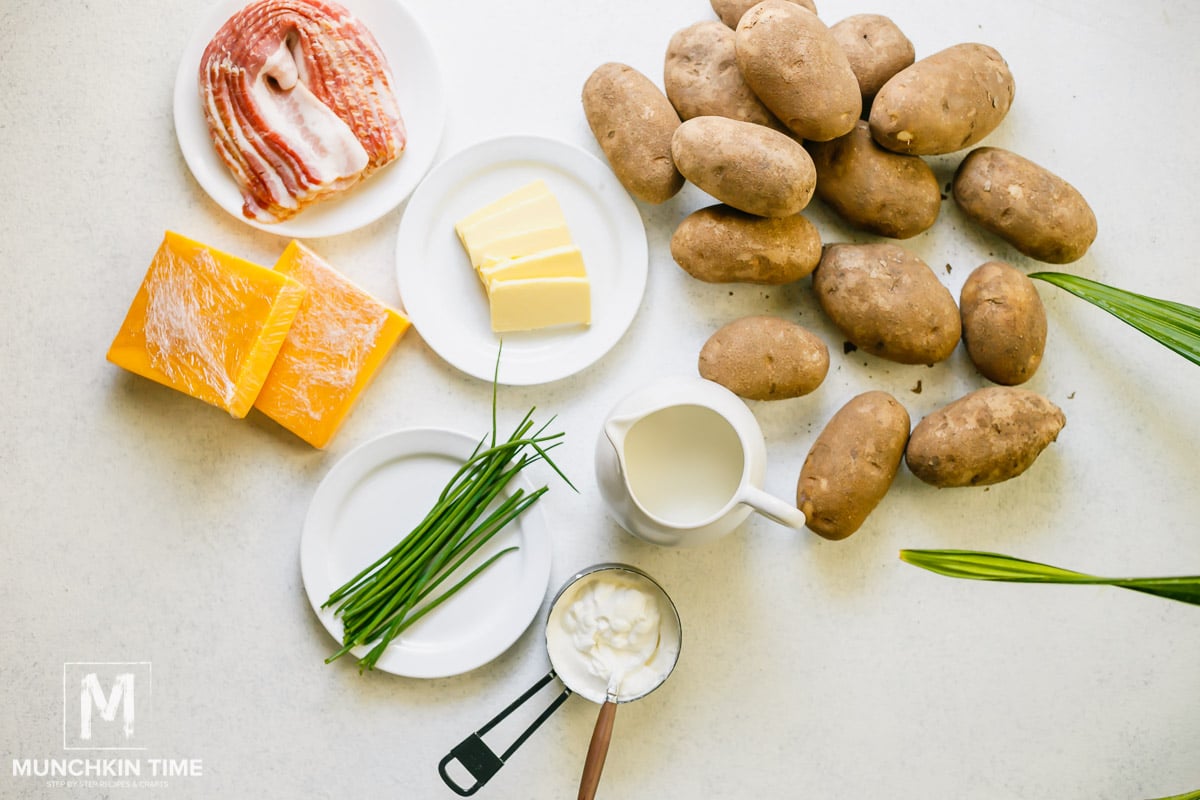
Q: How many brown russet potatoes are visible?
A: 15